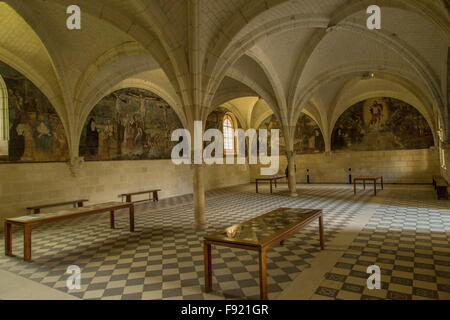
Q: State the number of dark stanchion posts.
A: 2